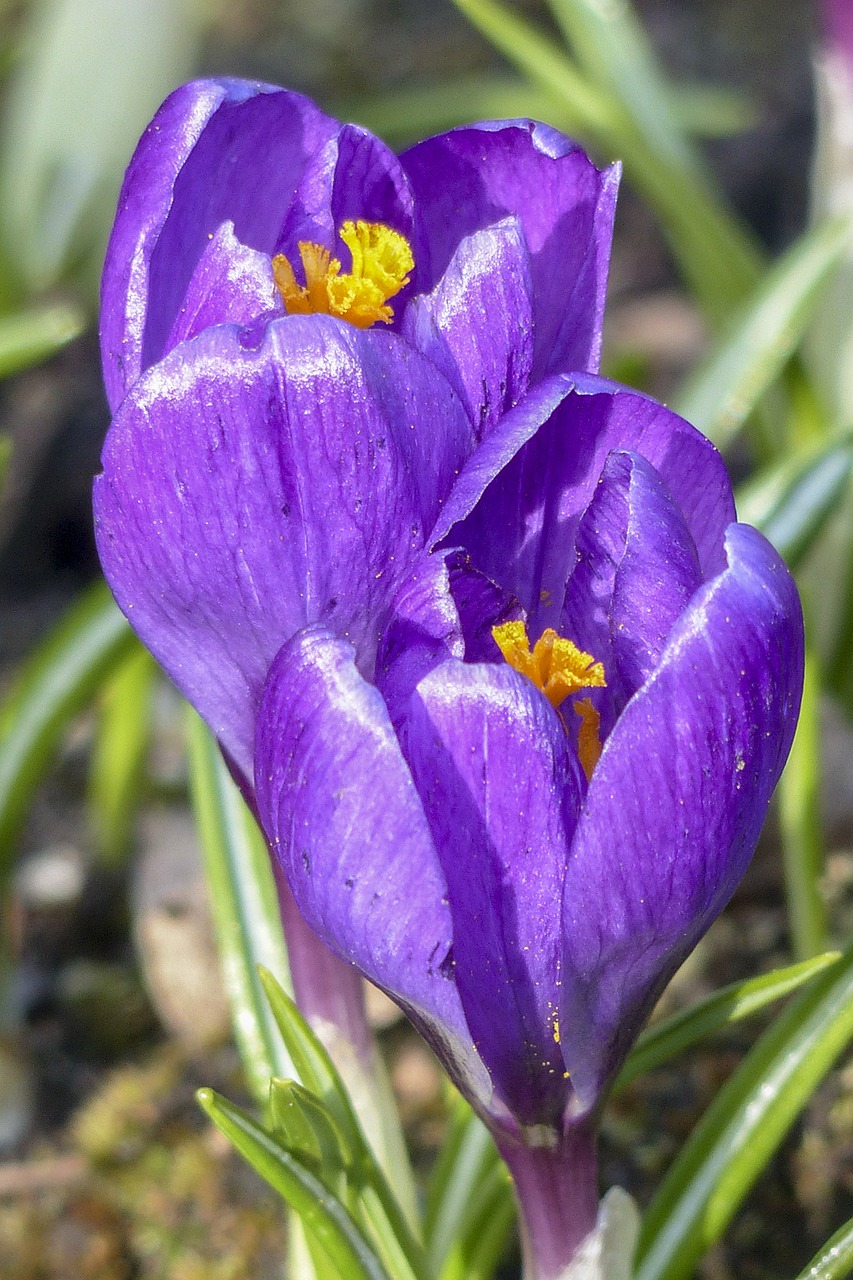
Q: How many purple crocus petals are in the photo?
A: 12